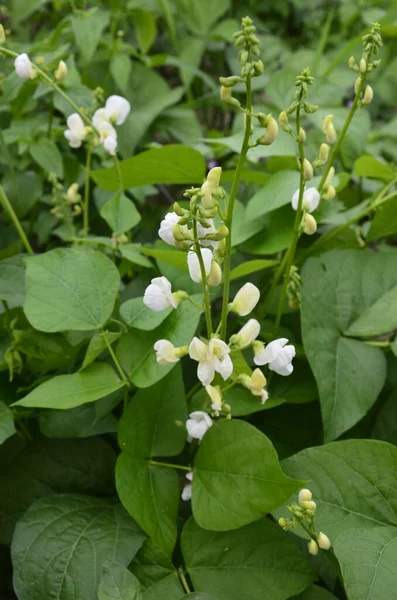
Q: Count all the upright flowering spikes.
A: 4